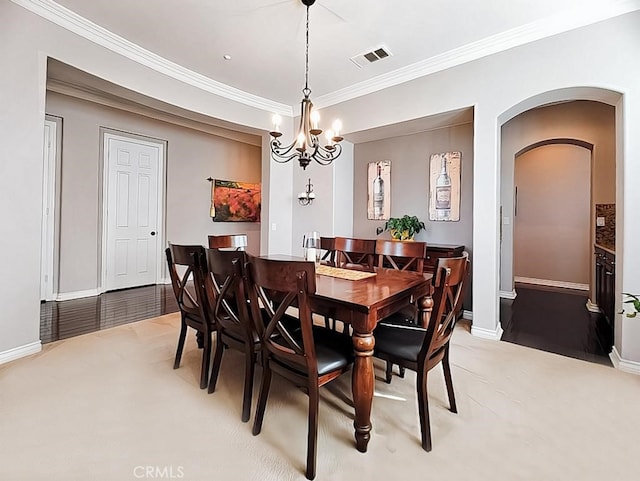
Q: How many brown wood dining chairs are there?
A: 8